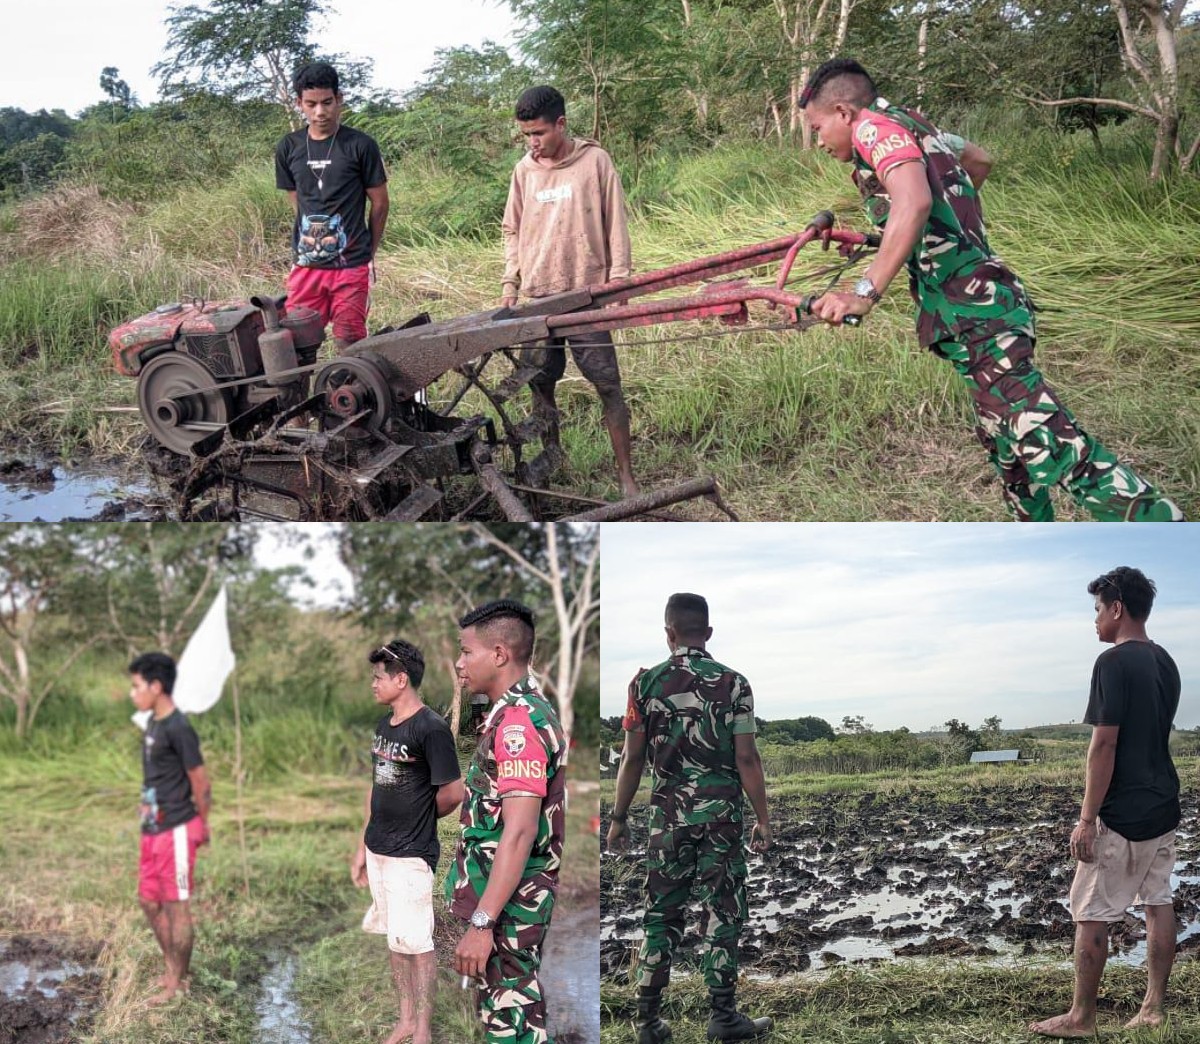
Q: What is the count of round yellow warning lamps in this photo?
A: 0